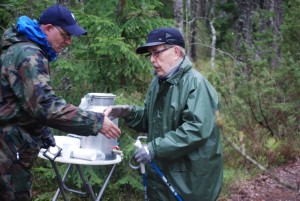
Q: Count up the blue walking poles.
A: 2